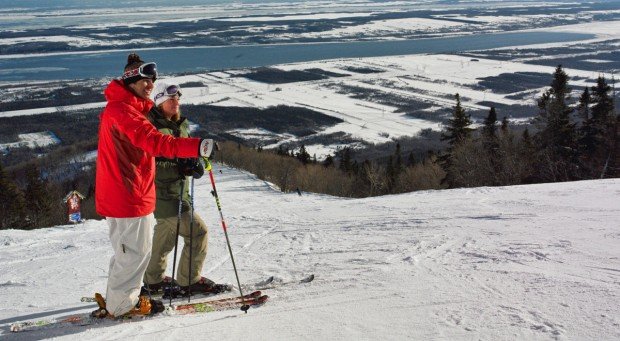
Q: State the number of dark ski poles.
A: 2